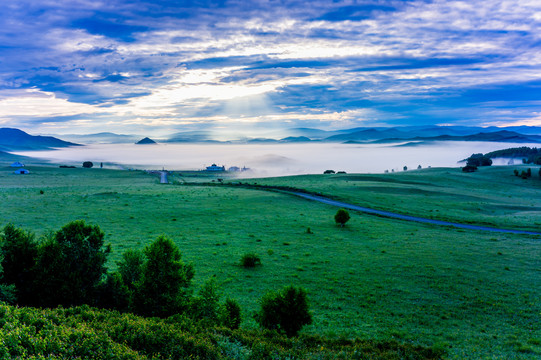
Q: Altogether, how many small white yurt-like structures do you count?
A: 2